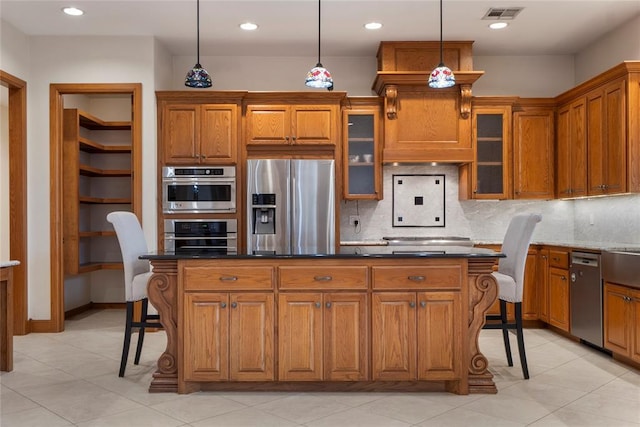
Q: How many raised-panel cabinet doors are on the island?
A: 6